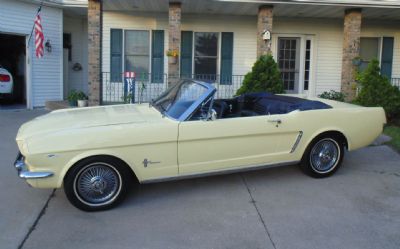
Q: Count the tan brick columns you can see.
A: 4